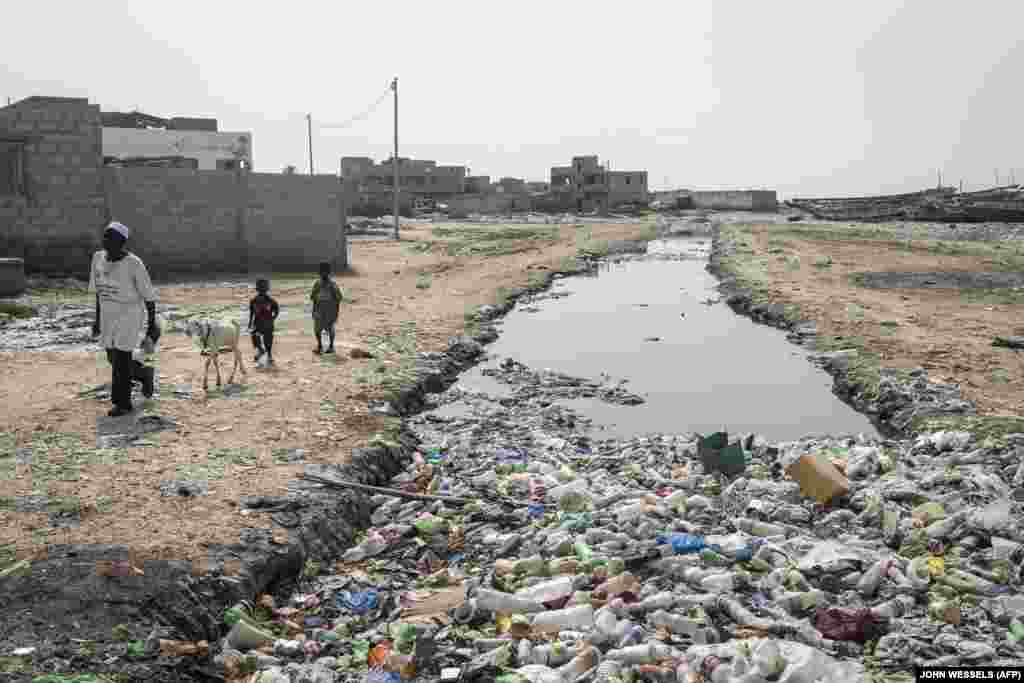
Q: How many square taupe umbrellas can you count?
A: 0